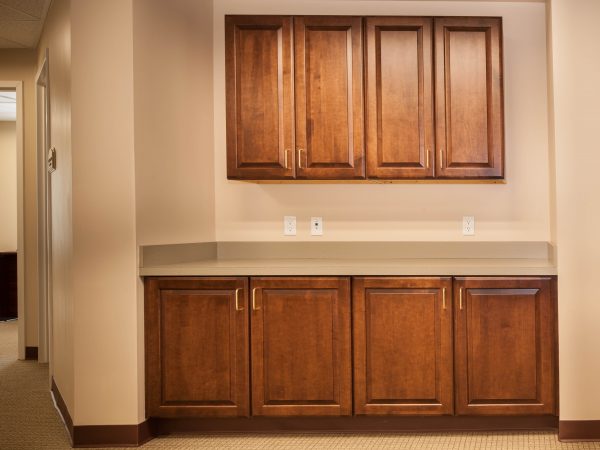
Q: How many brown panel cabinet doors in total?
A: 8